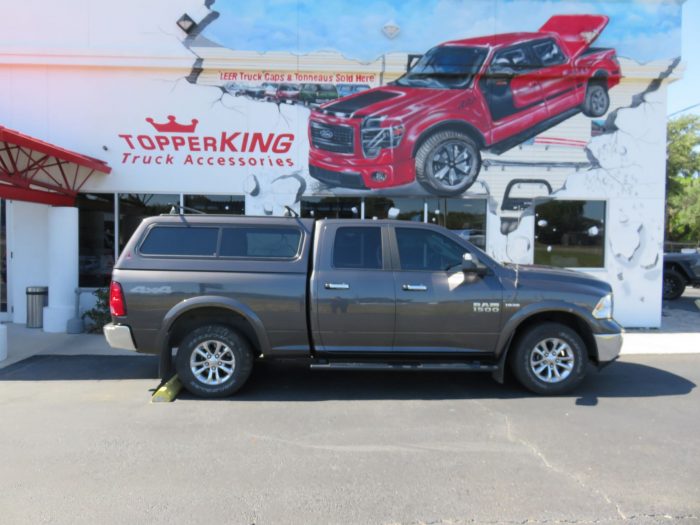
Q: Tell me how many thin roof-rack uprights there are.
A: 2